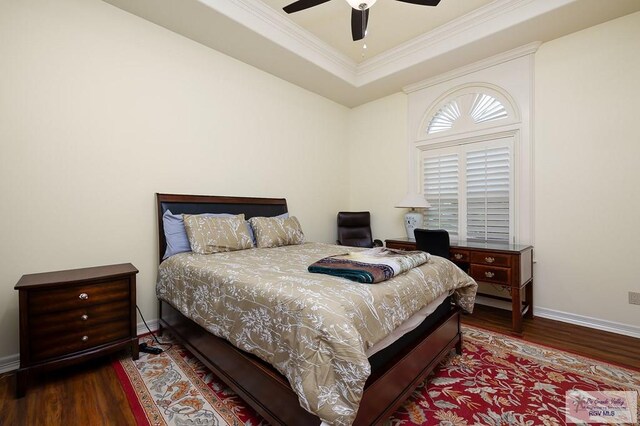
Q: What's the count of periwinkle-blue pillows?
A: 2